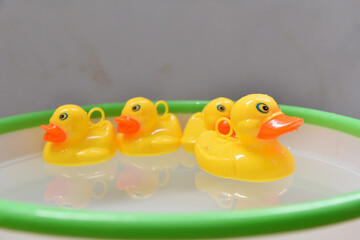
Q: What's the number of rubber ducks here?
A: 4